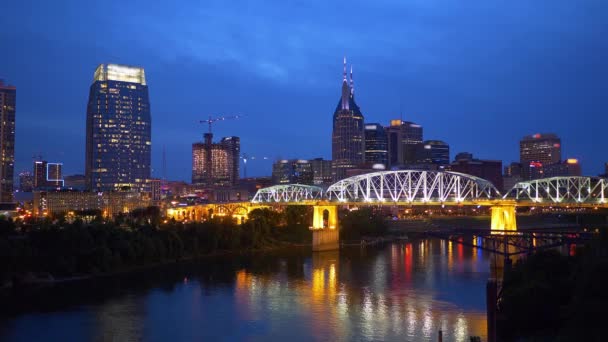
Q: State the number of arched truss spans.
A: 3